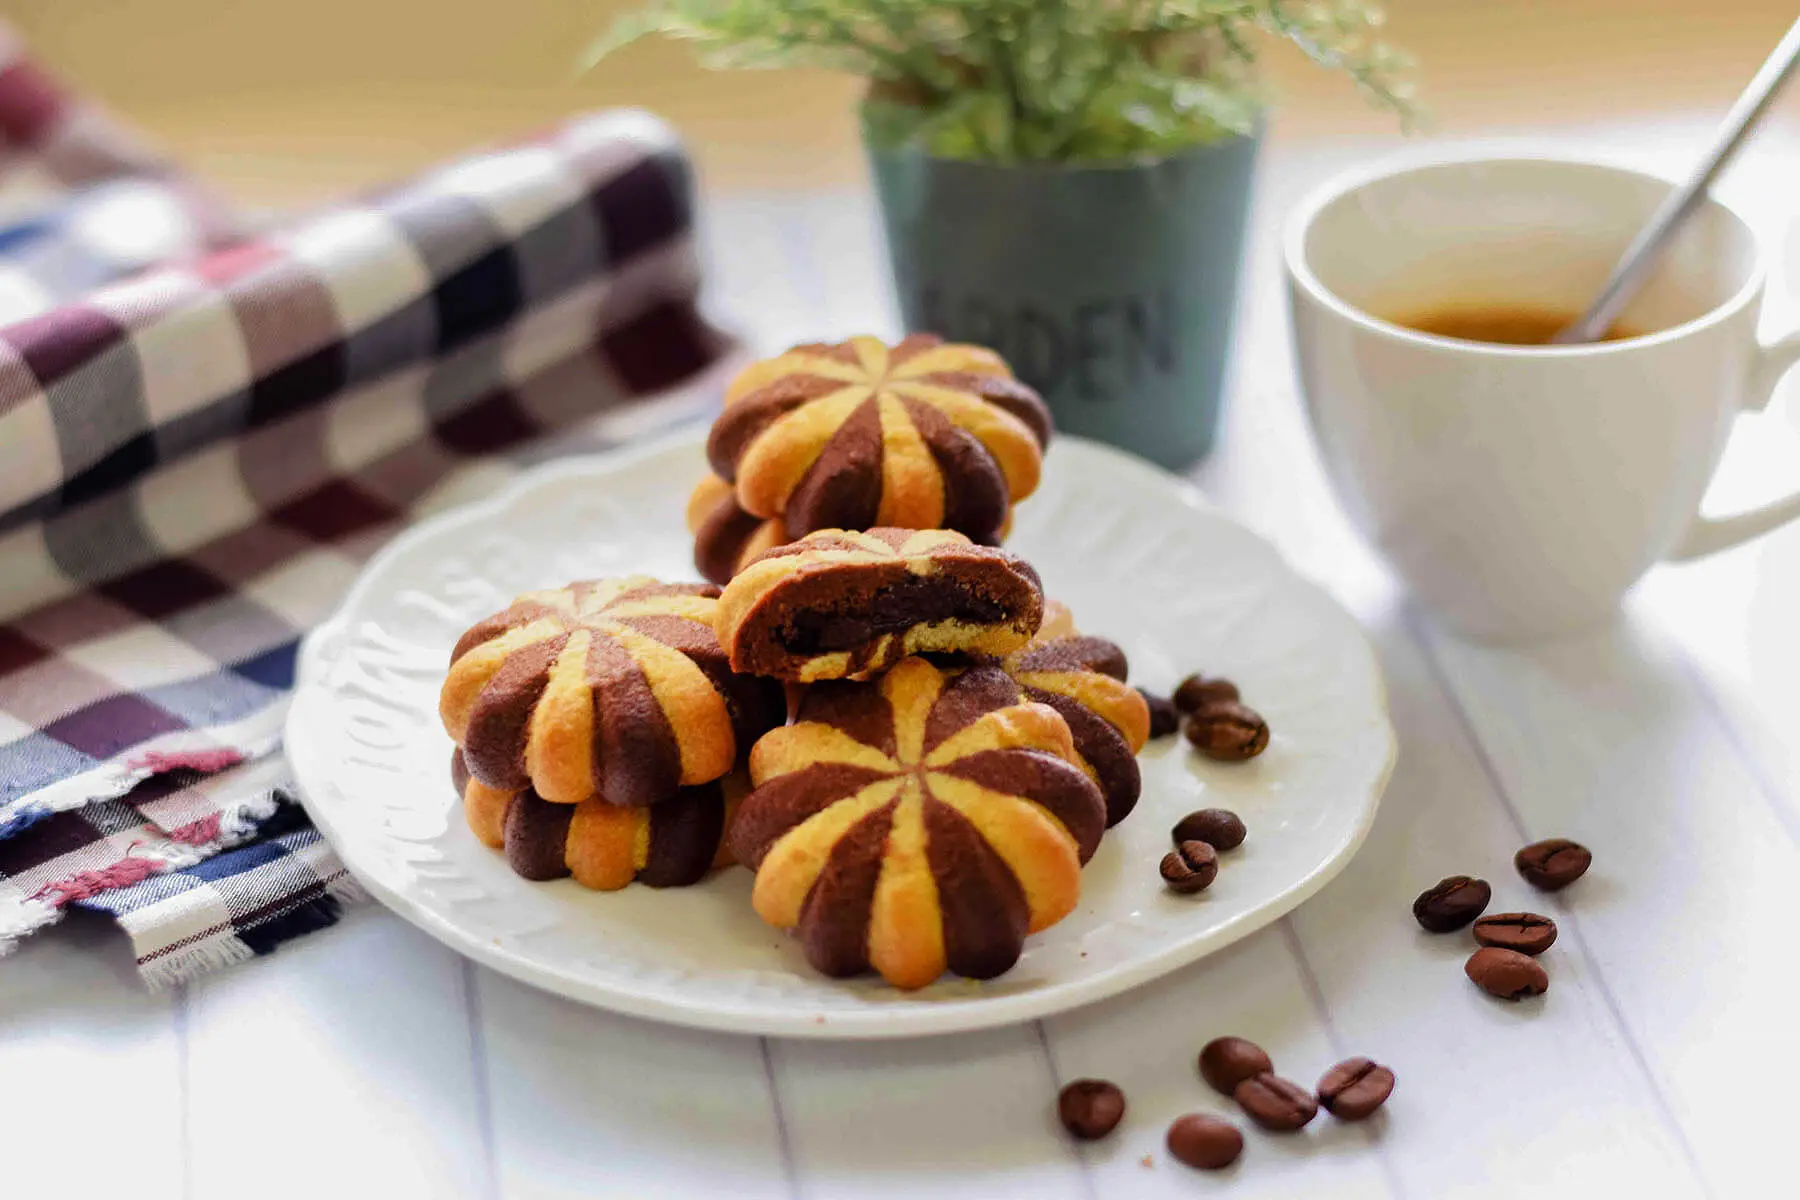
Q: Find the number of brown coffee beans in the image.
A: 14